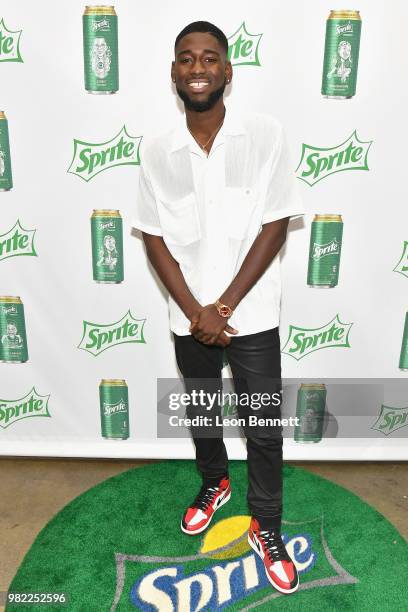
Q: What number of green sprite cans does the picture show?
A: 9